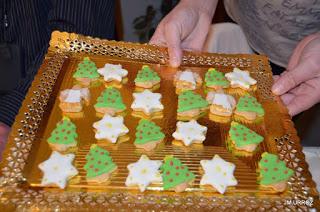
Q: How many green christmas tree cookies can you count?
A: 12